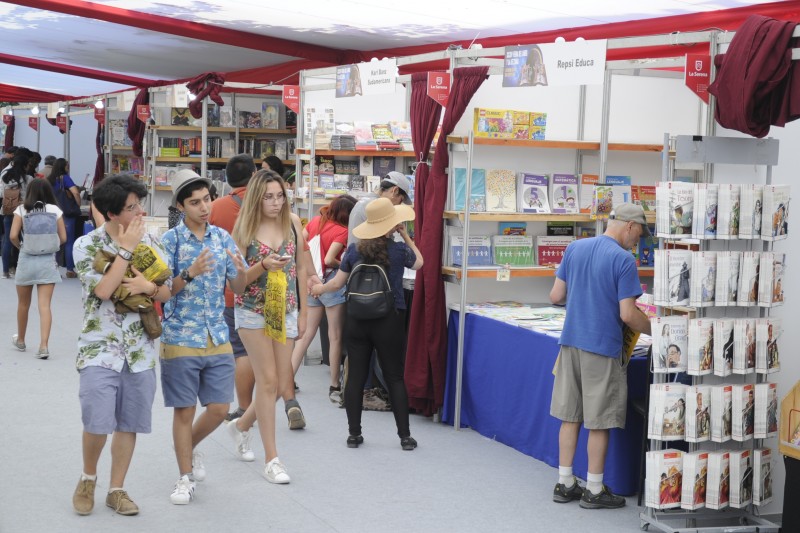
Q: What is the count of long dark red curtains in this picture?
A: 2